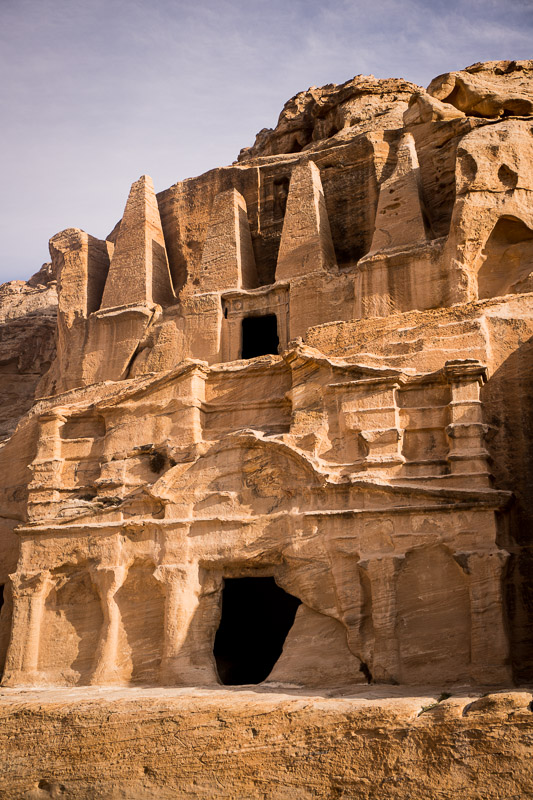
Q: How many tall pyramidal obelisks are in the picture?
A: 4